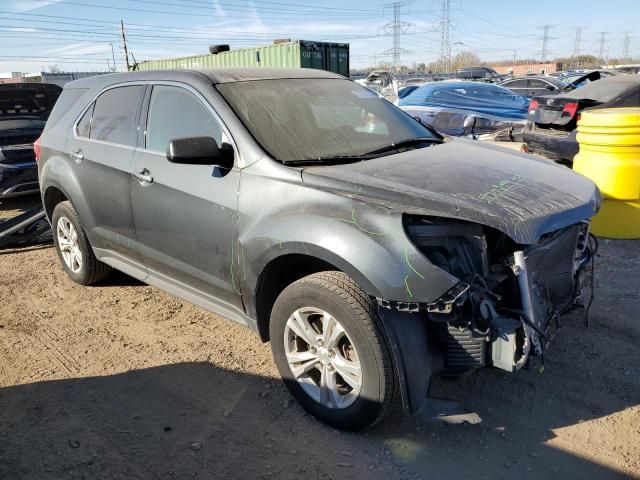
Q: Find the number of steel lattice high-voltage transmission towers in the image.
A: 6